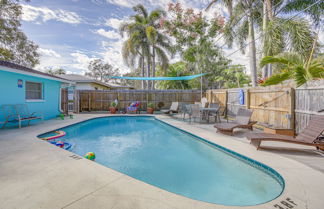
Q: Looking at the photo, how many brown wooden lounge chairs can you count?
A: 2